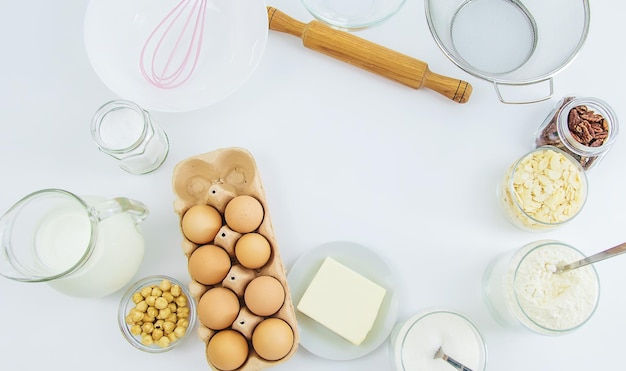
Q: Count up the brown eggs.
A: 8